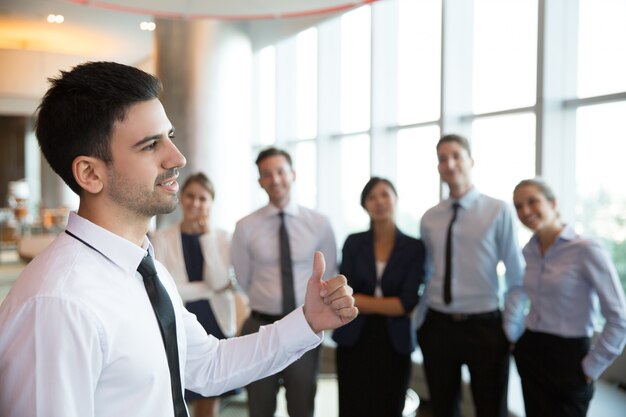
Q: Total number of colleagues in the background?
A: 5